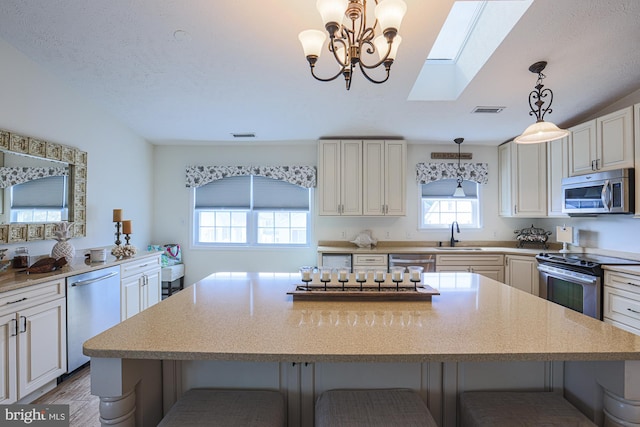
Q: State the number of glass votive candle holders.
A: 7